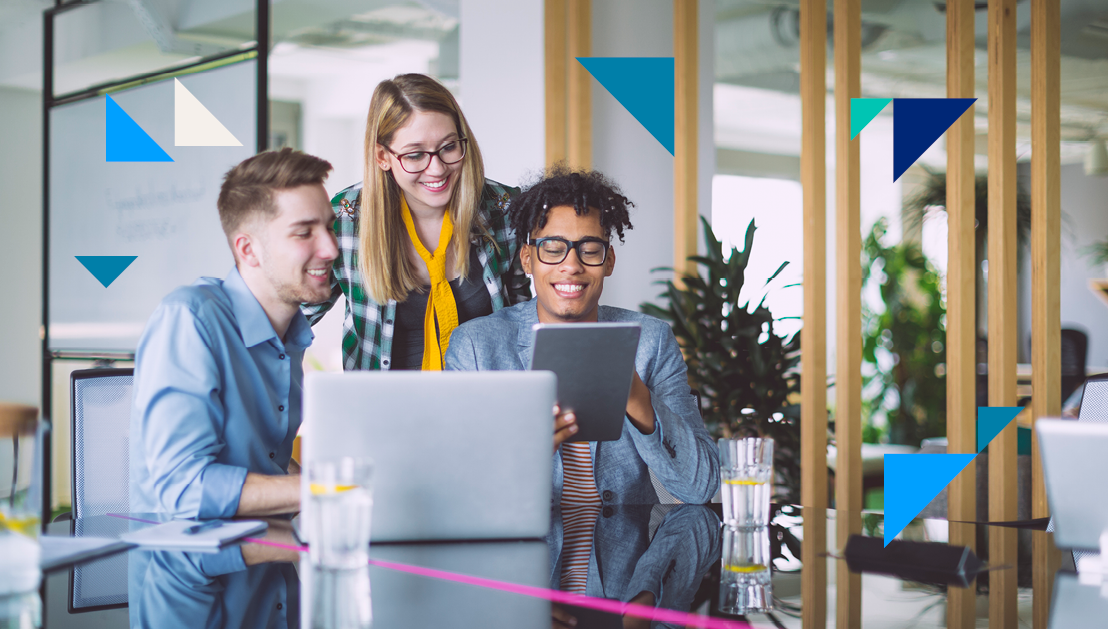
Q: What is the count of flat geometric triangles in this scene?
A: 8